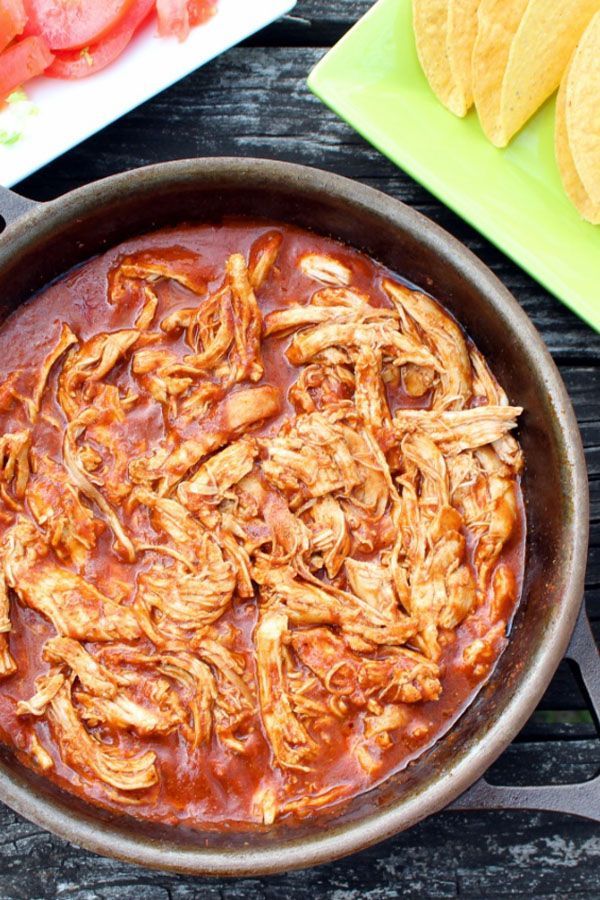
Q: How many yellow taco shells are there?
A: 3